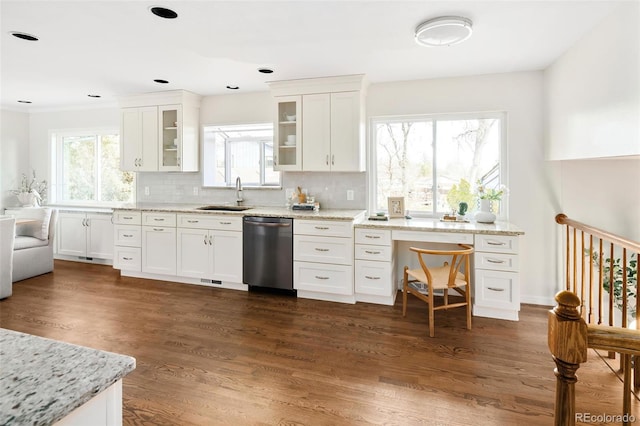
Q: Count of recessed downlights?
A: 7